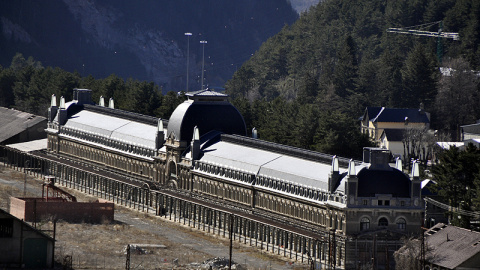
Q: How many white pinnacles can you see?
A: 11